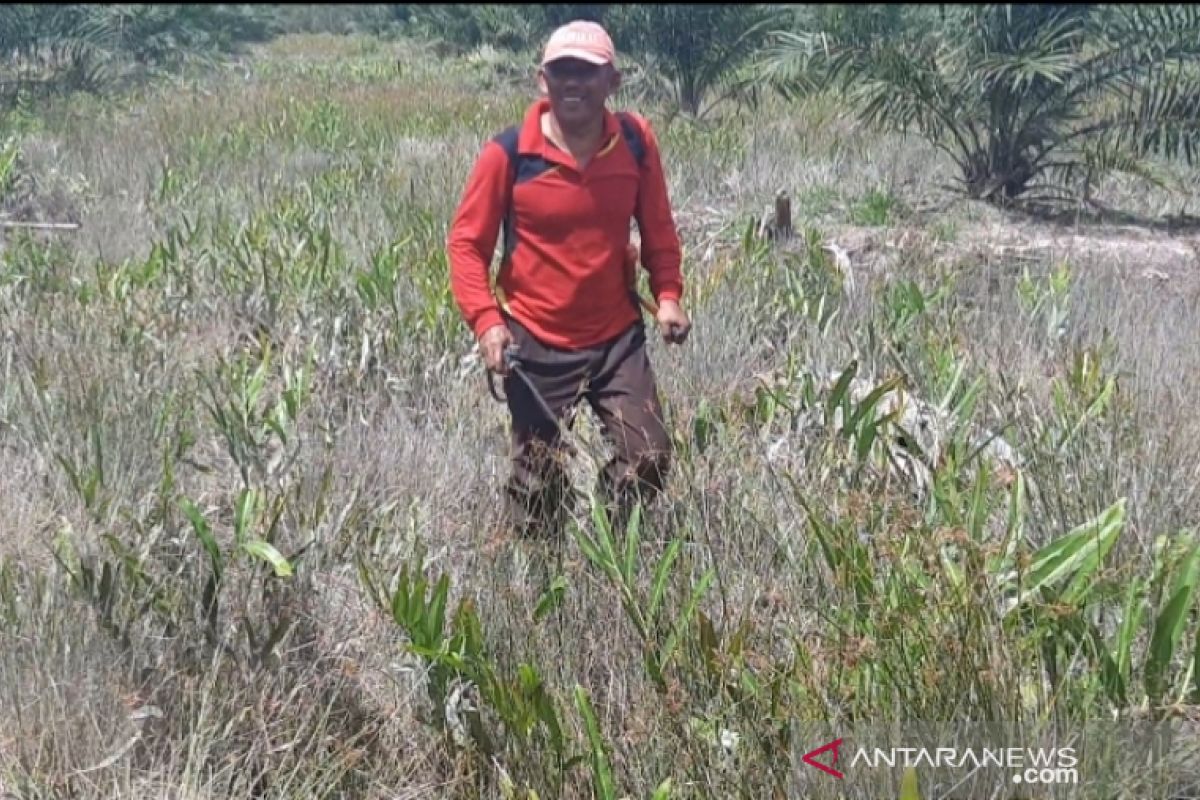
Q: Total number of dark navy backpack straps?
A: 2